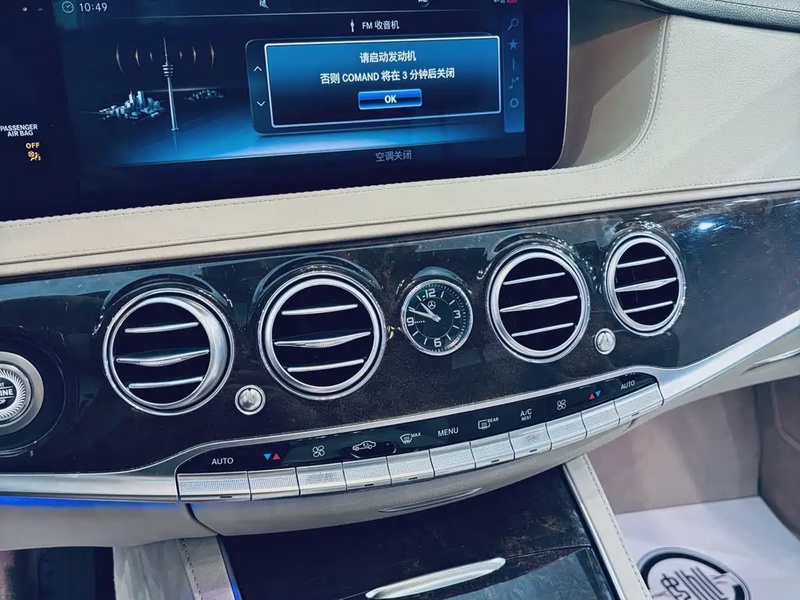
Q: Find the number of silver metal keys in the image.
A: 11